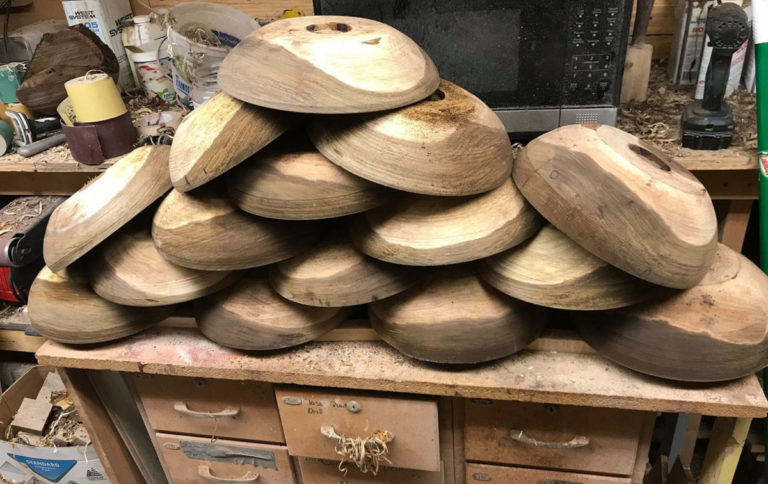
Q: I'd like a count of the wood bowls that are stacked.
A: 15